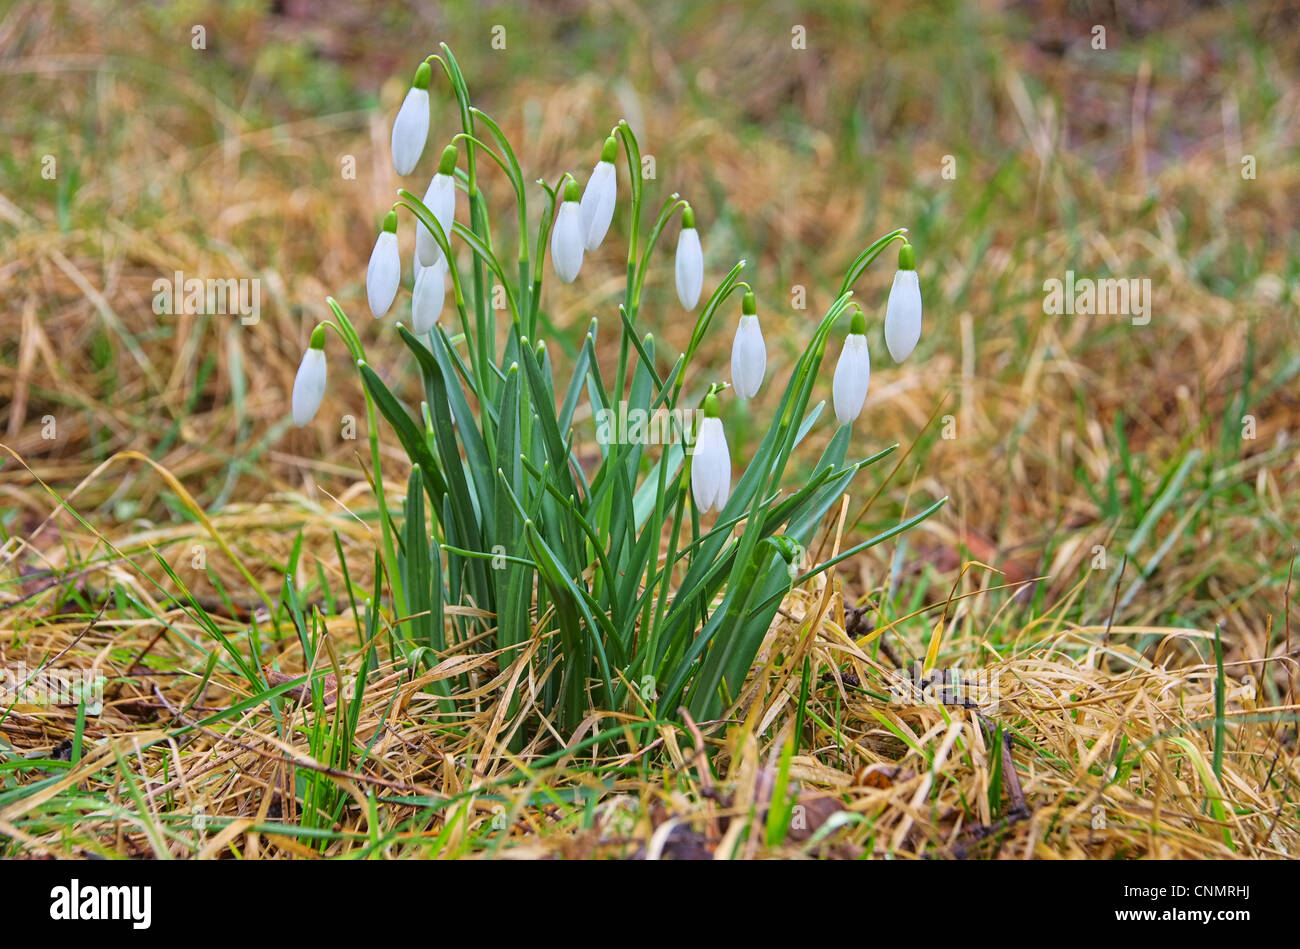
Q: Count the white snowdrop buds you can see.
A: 12